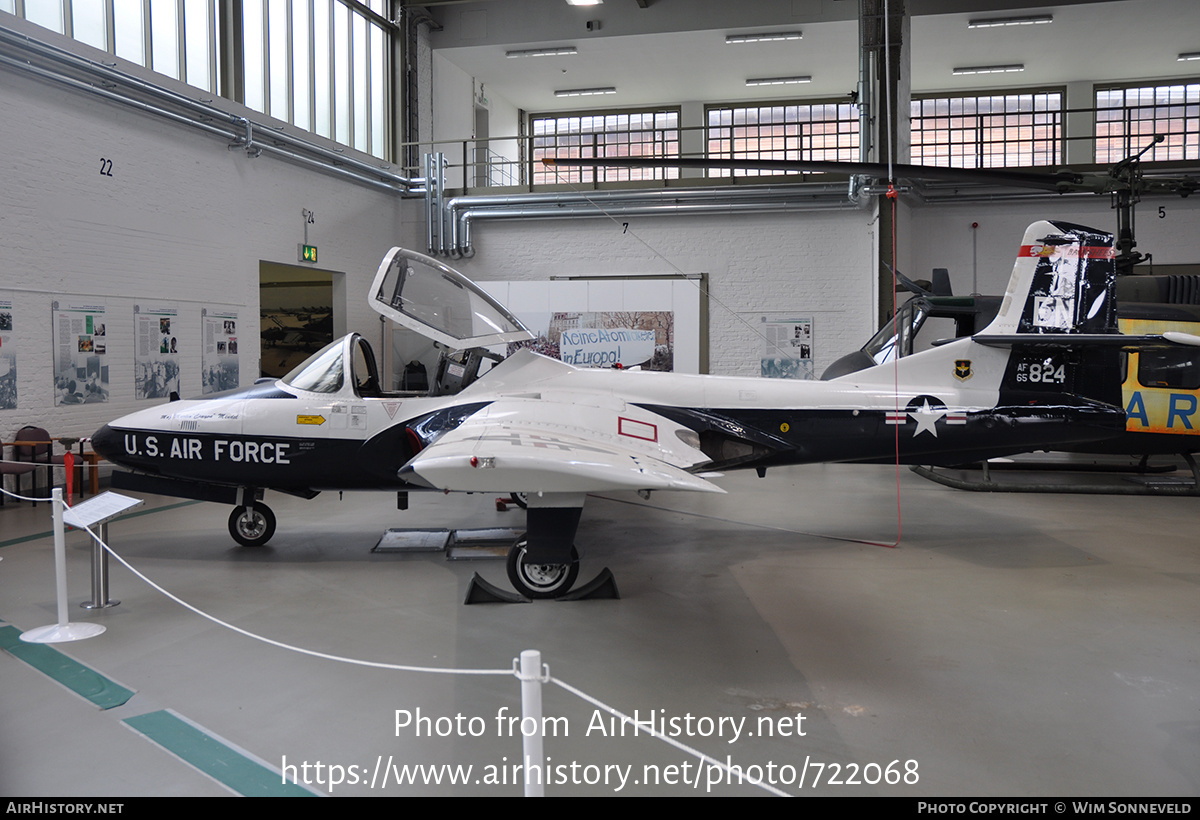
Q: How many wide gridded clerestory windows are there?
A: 4